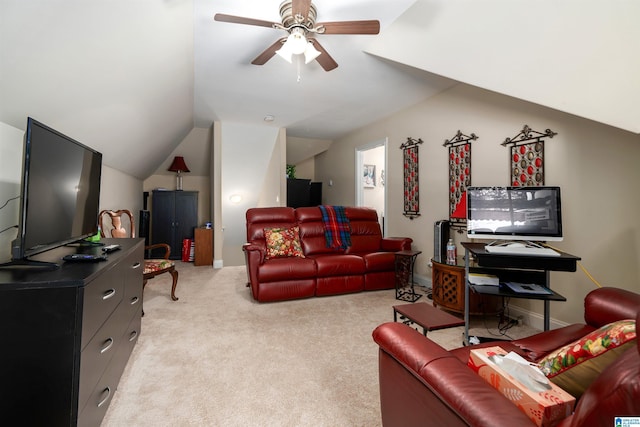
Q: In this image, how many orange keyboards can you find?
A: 0